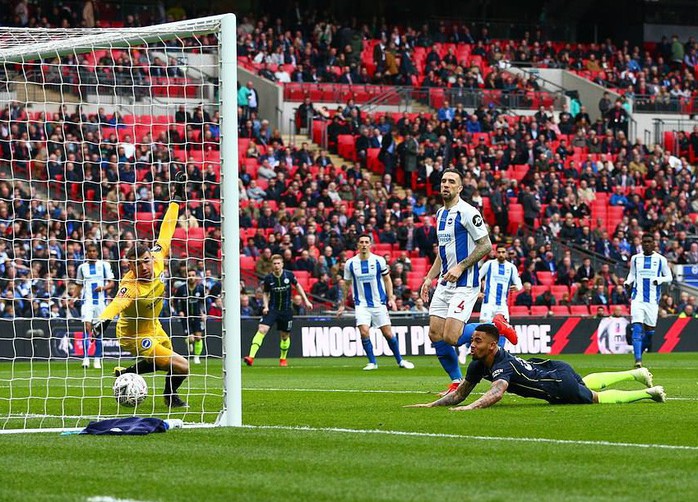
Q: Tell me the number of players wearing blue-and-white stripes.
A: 5